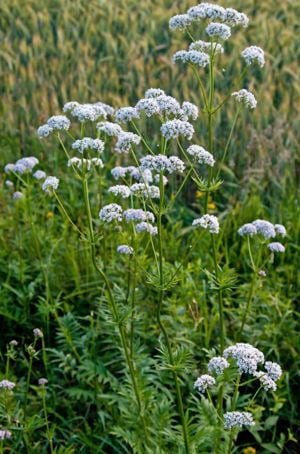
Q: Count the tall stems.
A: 3